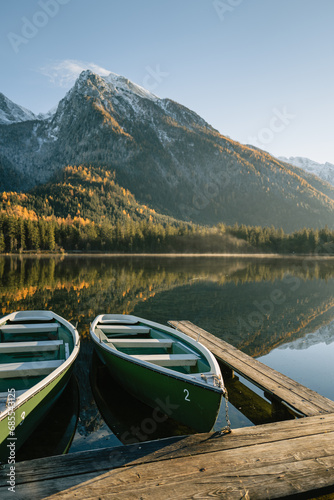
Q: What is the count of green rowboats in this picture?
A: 2